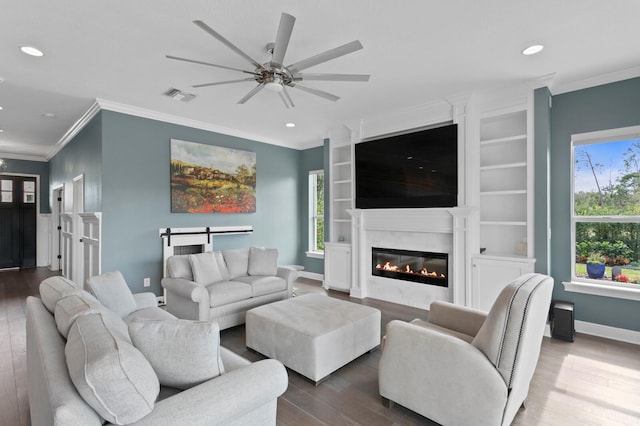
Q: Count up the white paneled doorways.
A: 2